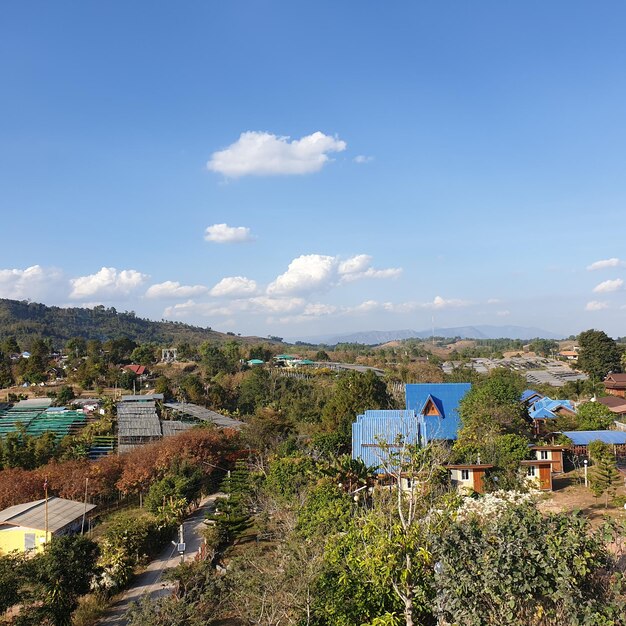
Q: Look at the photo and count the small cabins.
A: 4